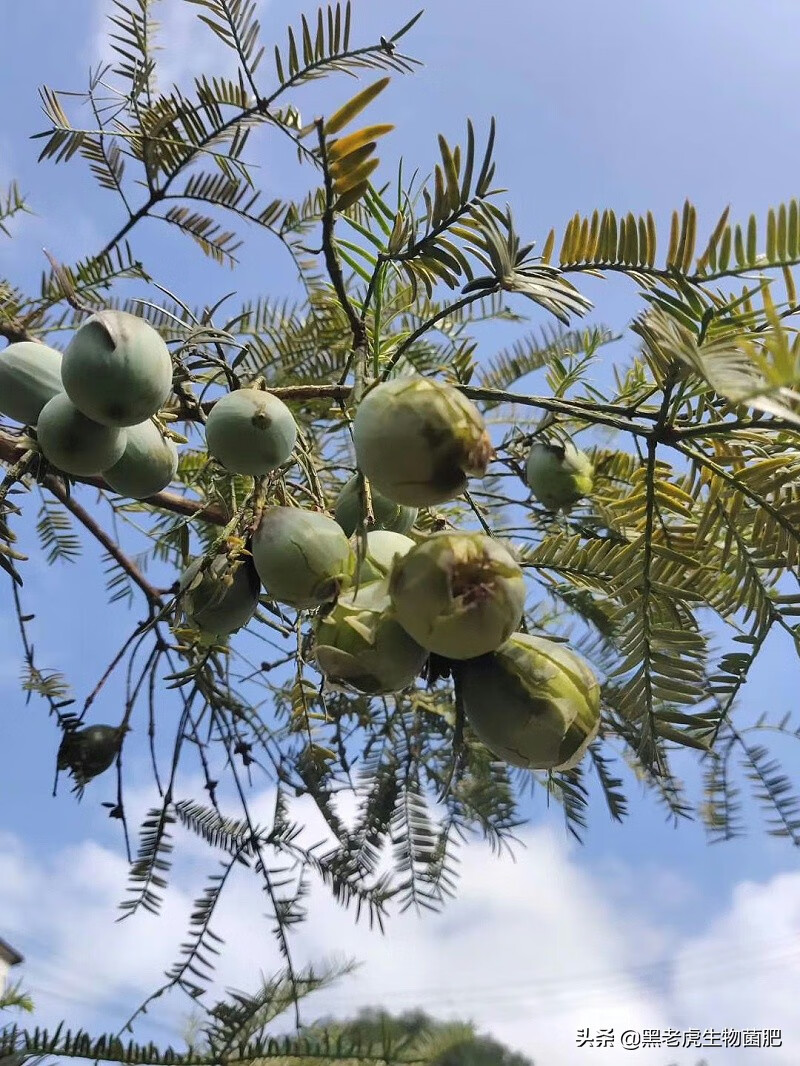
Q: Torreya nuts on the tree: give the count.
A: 15